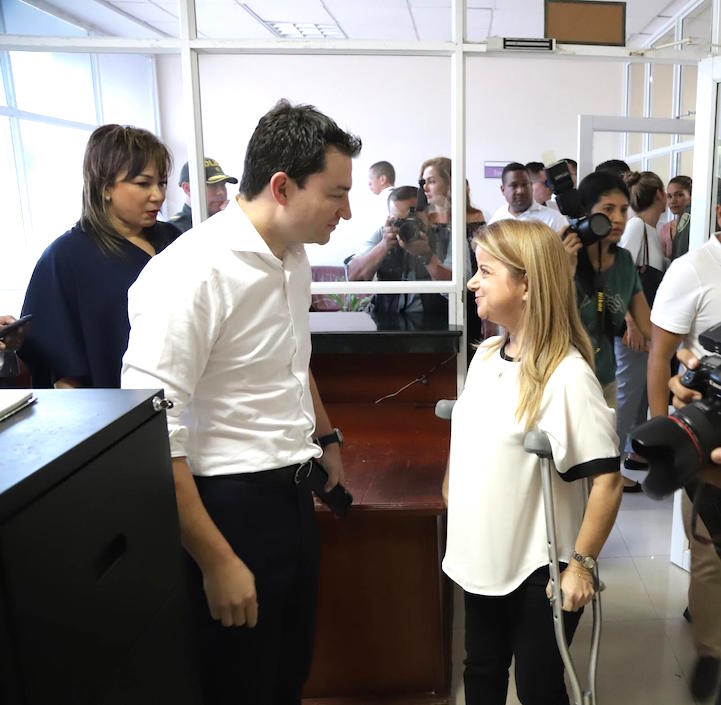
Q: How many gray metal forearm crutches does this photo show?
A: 2